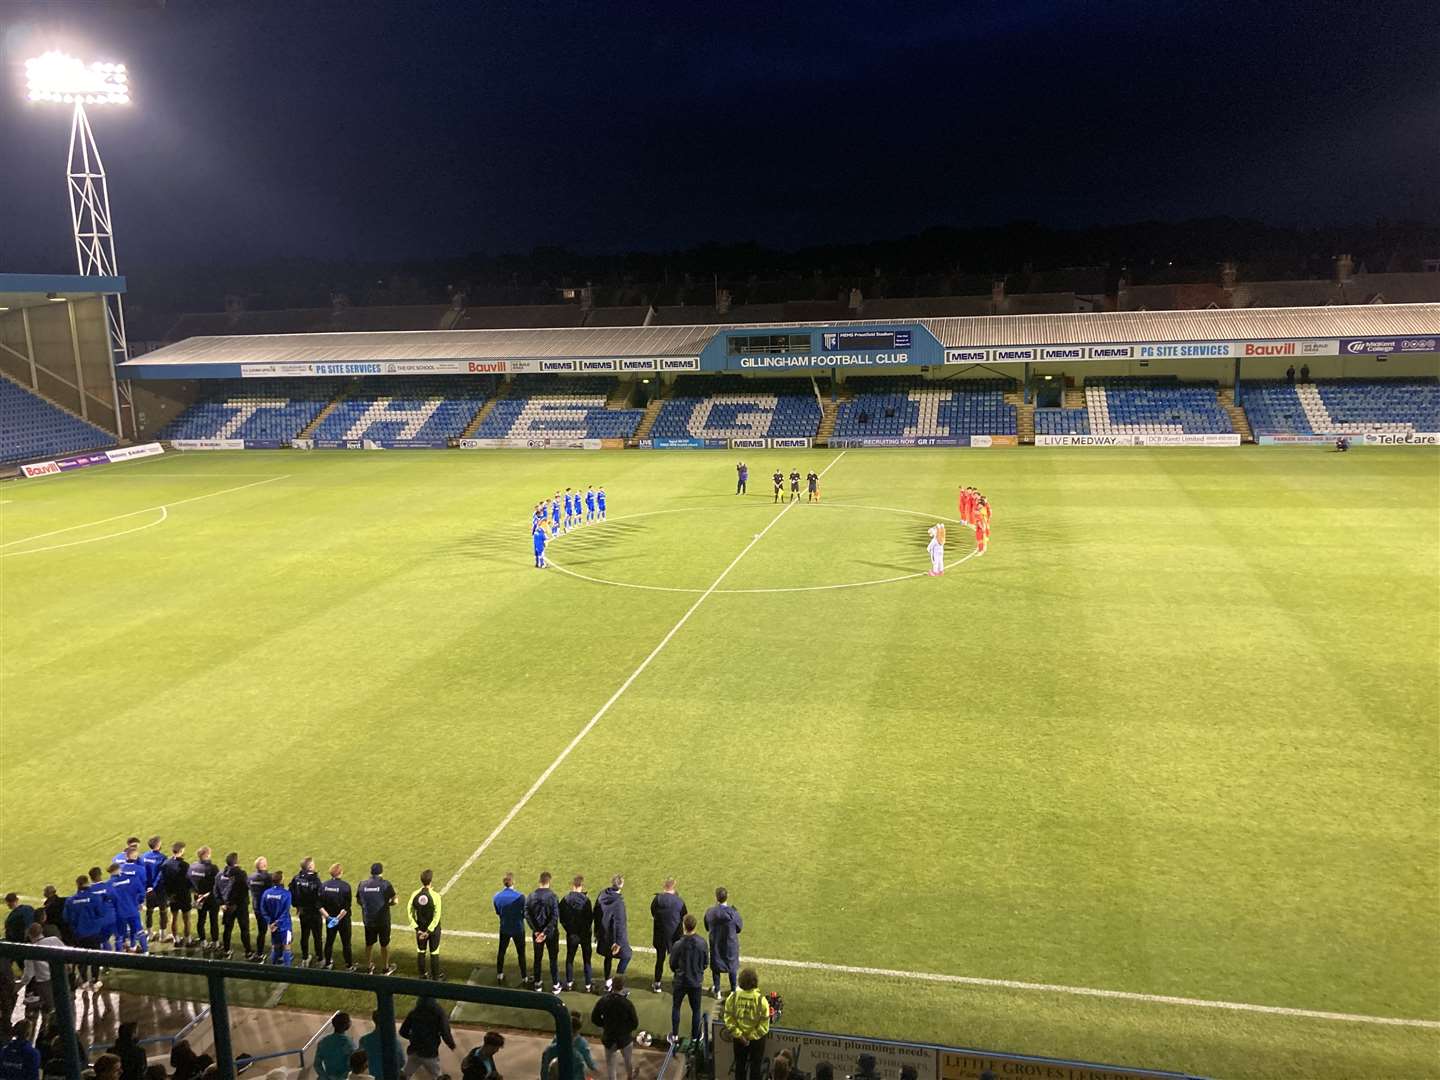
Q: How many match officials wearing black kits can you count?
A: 3